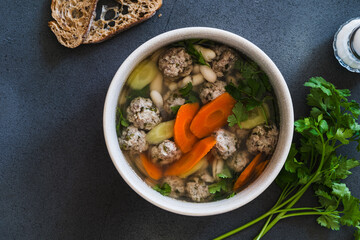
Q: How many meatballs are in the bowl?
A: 12